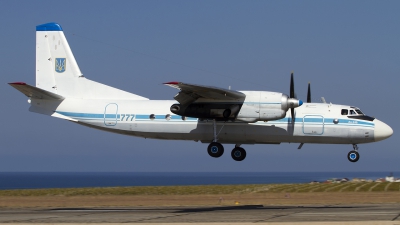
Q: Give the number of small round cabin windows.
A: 4